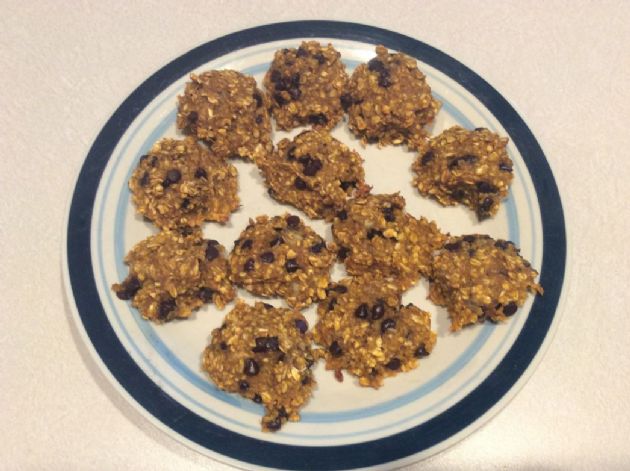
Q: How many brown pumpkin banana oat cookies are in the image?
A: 12